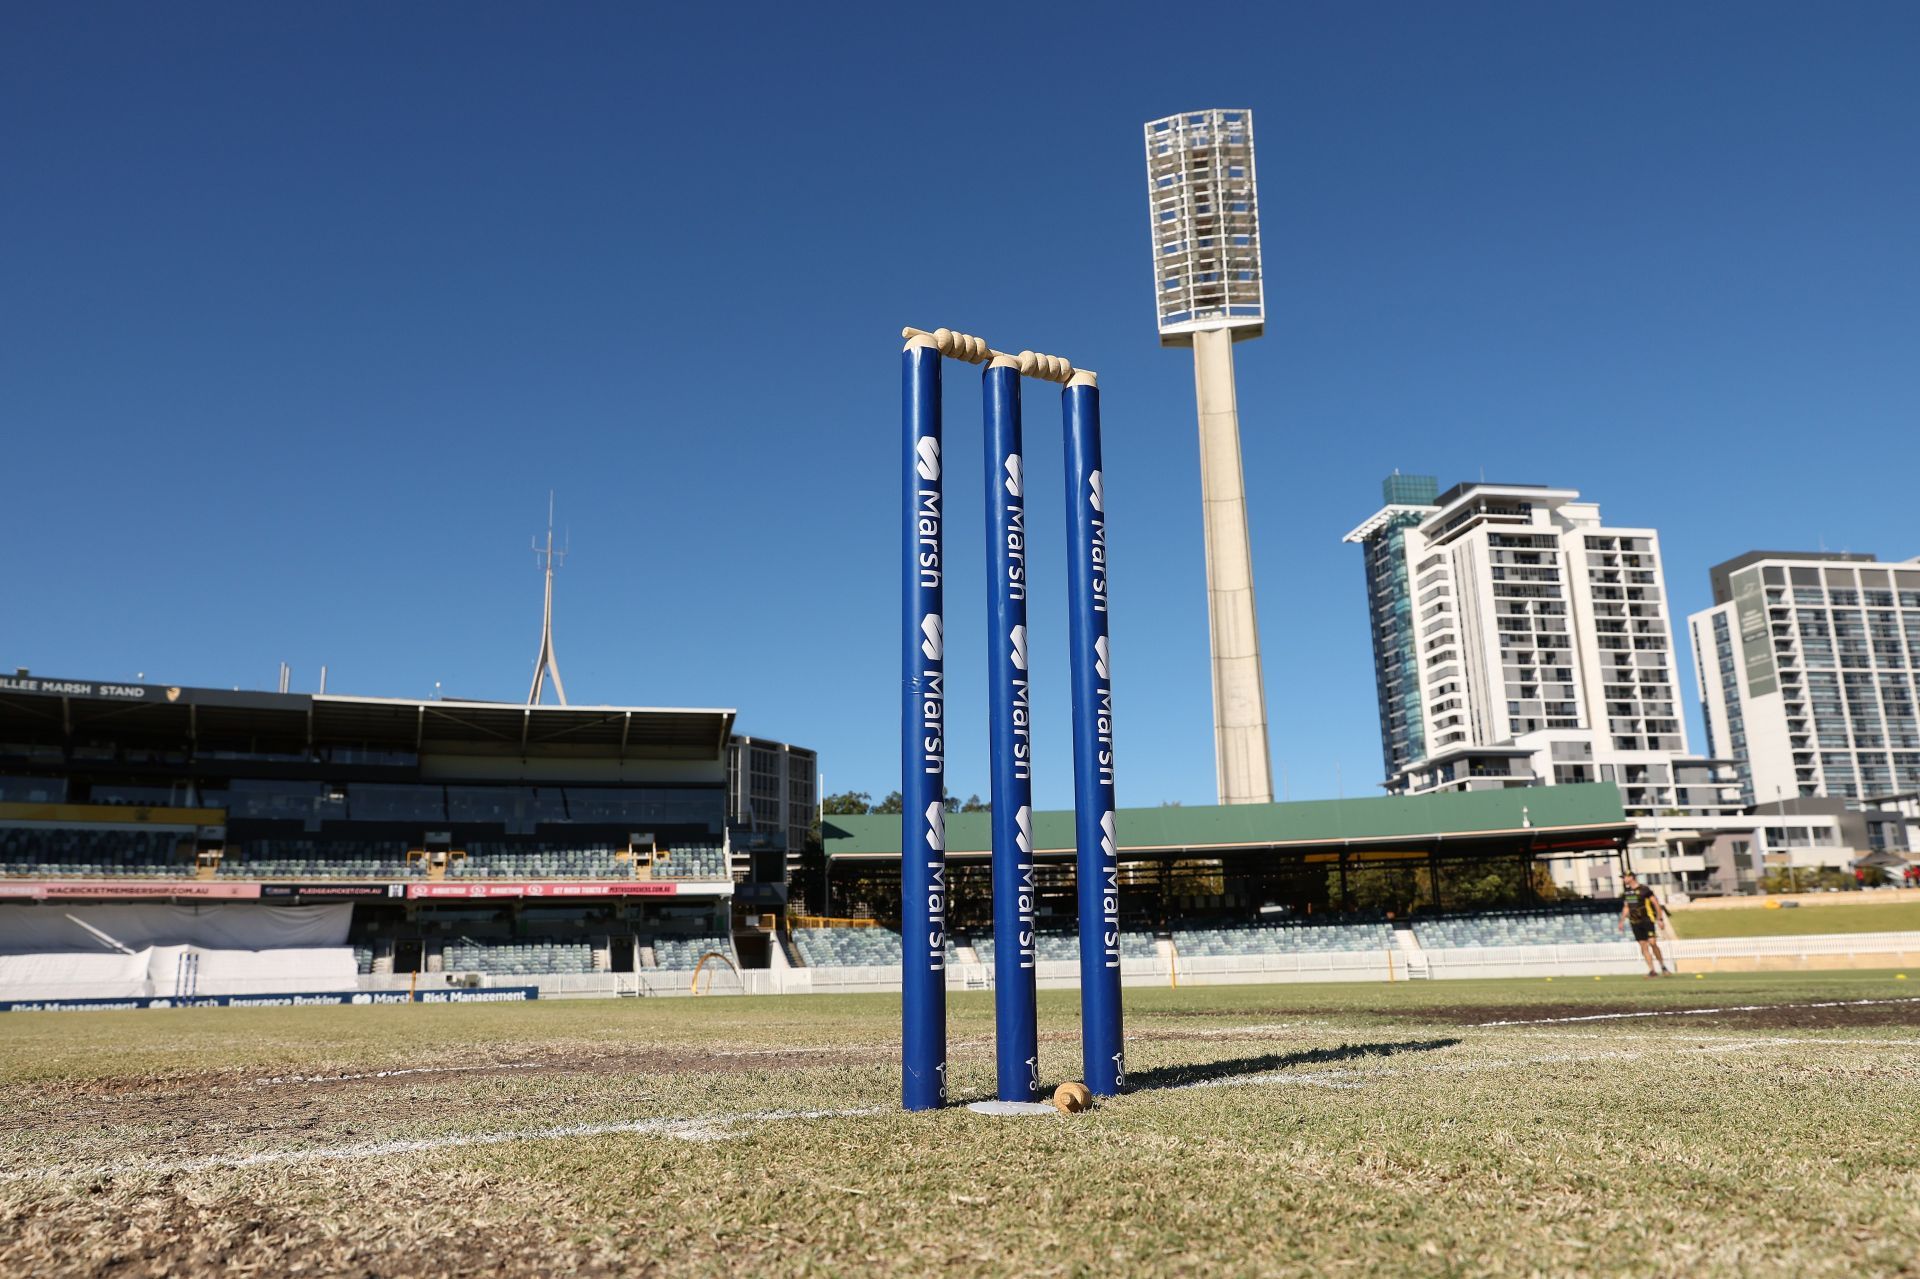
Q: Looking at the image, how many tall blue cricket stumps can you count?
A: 3